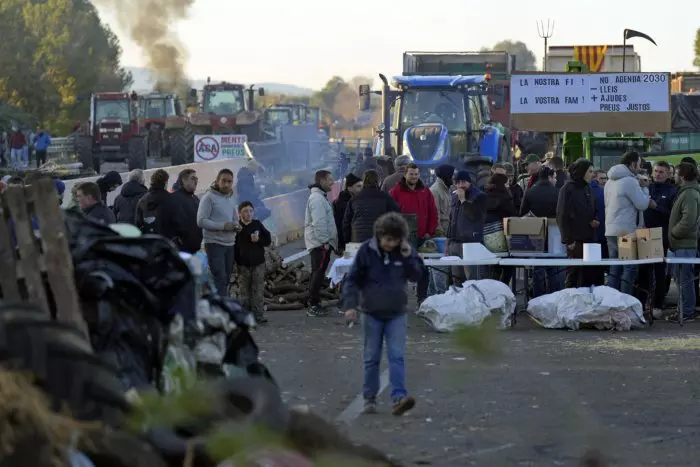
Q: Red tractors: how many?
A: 3